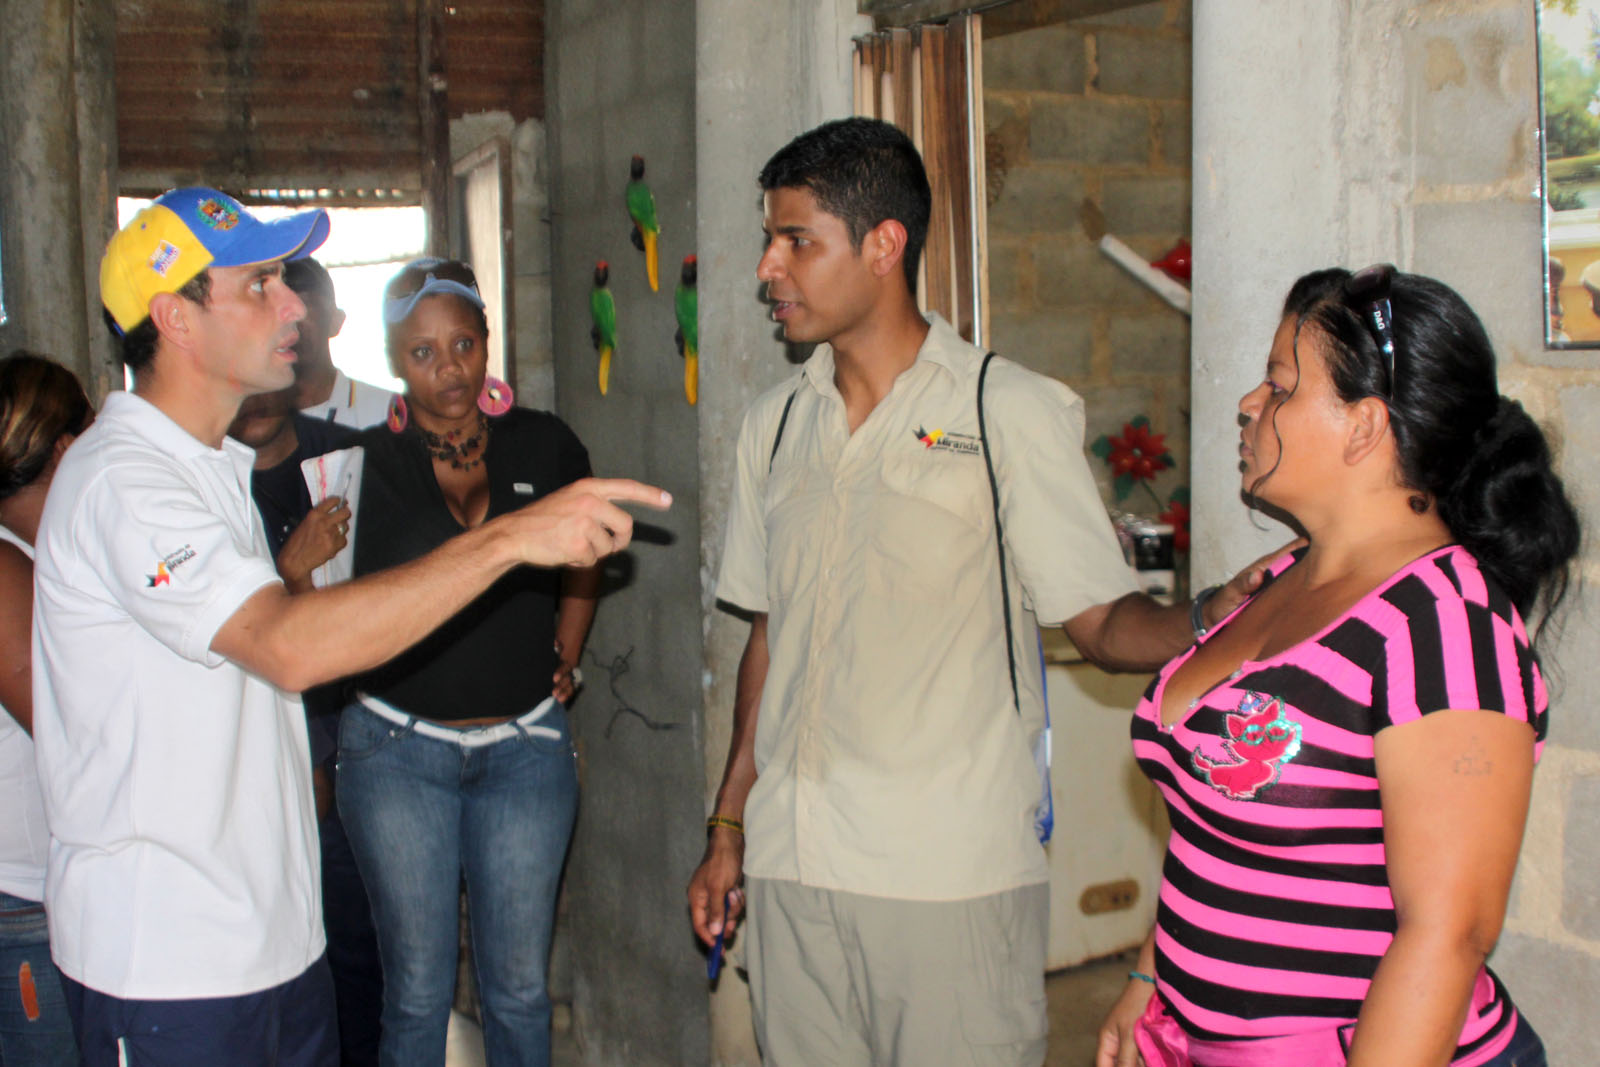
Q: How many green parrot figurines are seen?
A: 3